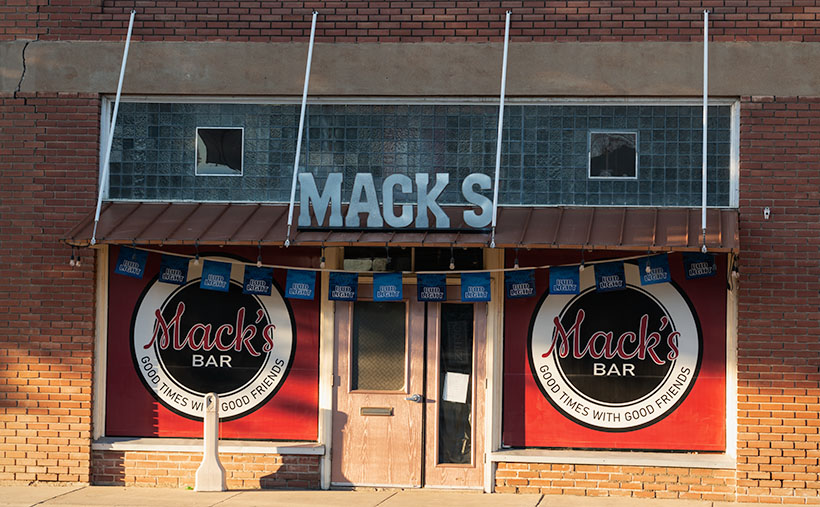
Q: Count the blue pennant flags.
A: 14